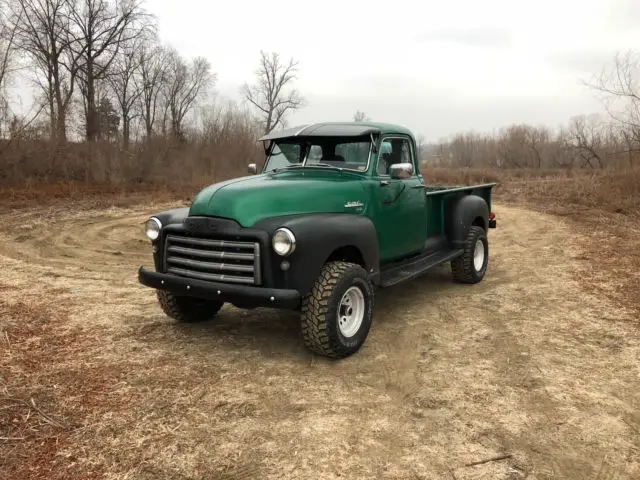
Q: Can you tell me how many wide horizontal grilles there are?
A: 4